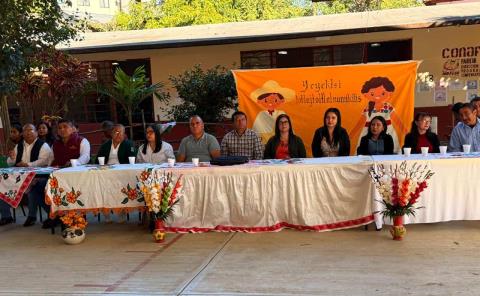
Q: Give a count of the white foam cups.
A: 9